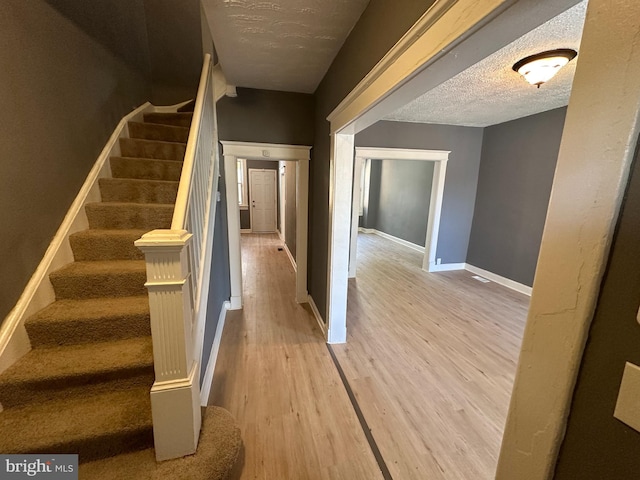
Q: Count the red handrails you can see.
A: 0